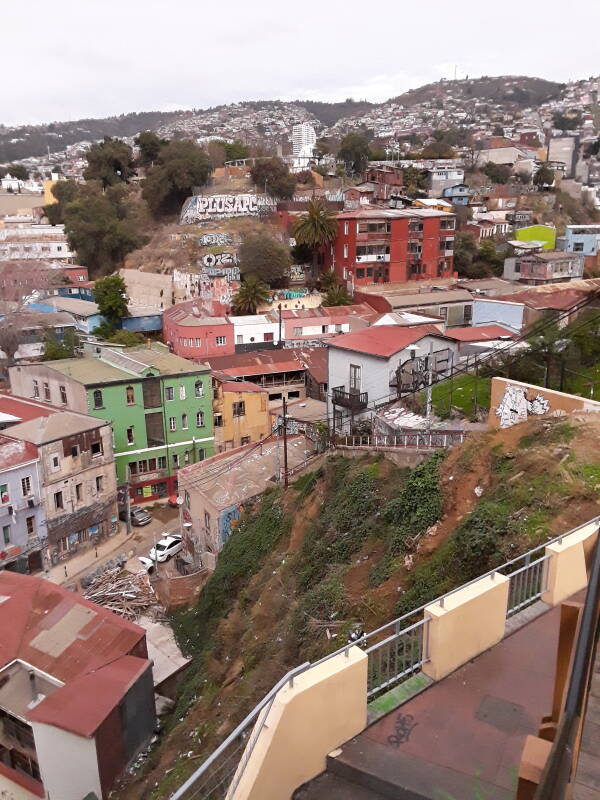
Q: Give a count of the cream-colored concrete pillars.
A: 3